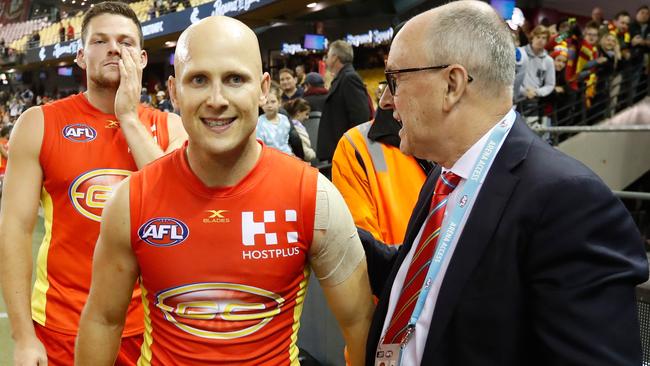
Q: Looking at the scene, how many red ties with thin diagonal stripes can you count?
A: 1